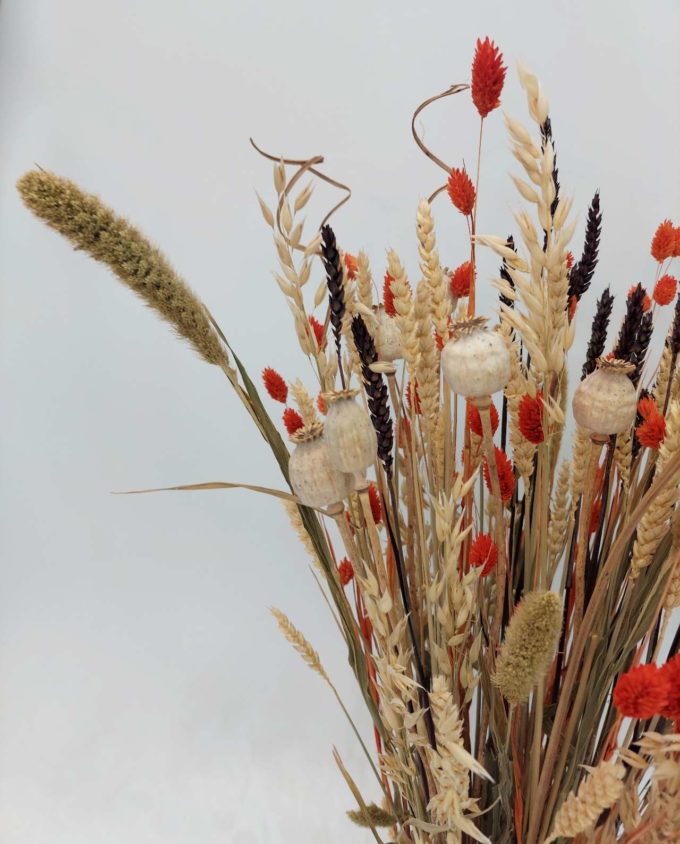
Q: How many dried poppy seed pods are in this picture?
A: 5